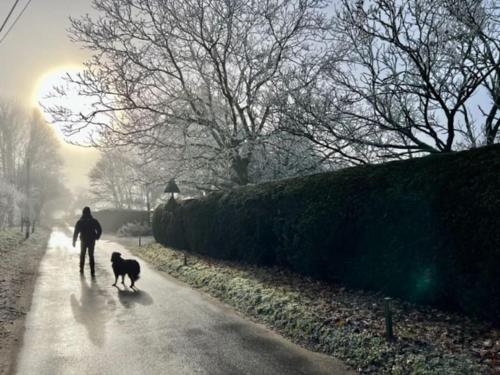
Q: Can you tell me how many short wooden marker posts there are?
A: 3